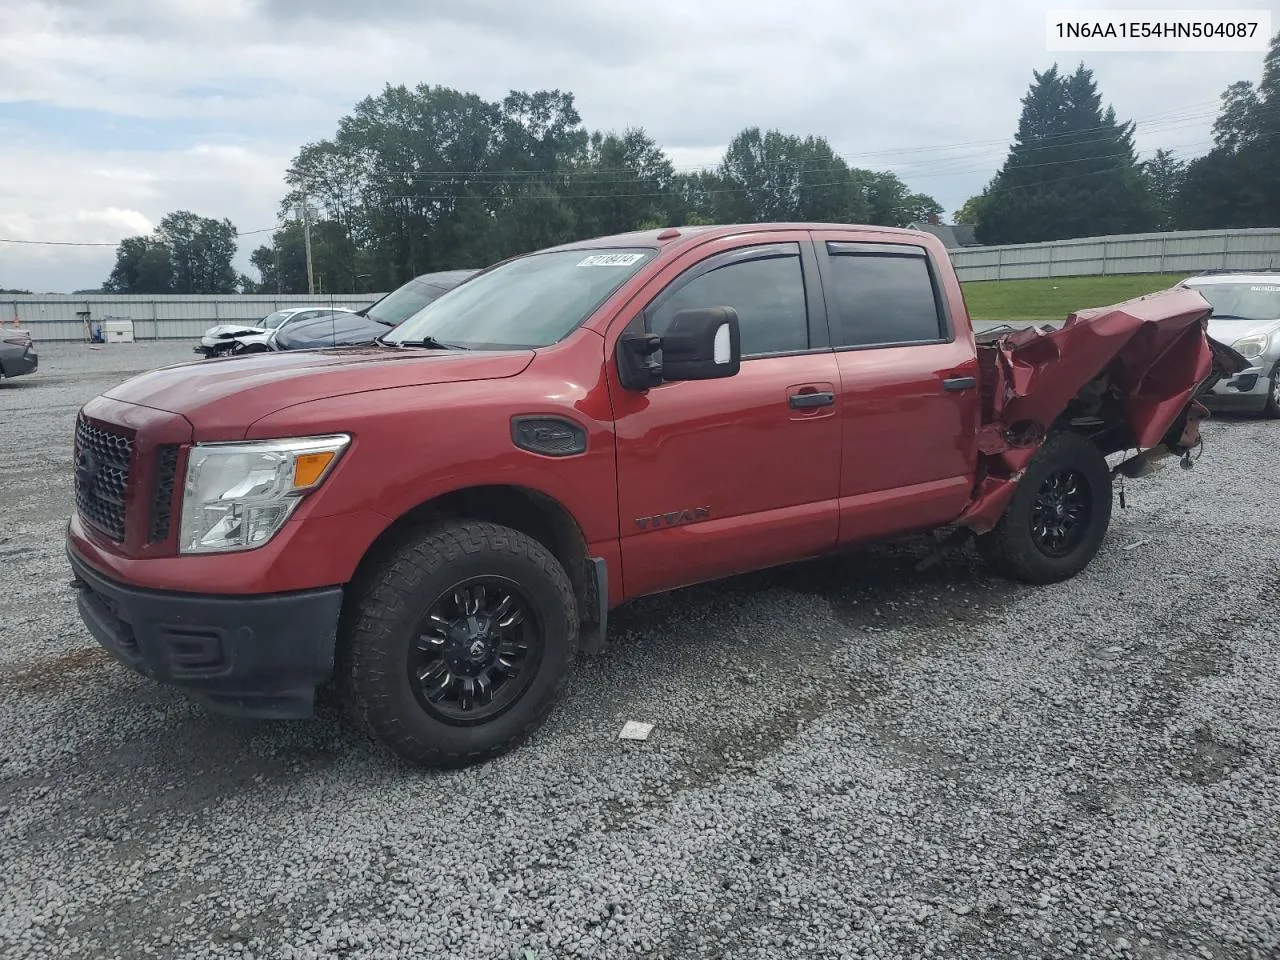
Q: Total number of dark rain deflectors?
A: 2